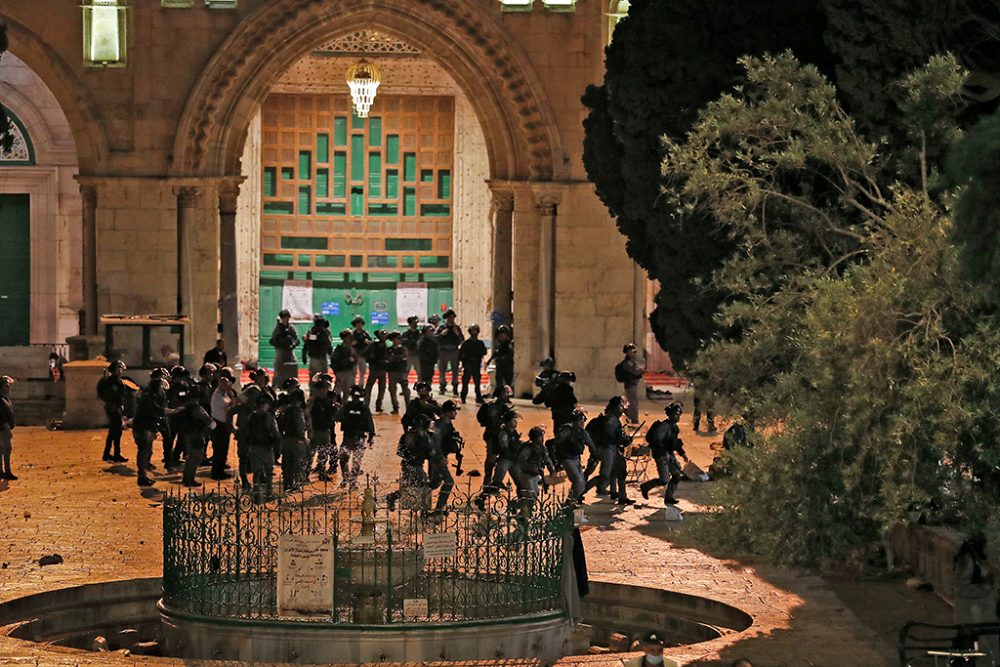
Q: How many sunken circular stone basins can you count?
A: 1